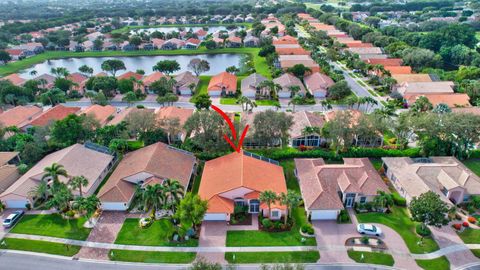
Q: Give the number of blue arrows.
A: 0